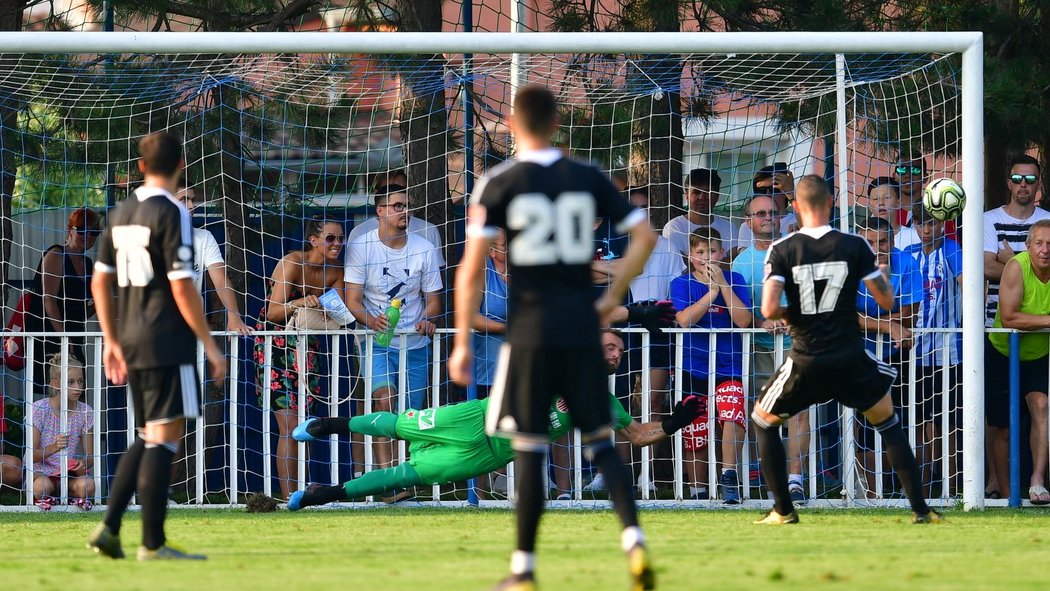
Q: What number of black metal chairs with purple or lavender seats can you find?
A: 0